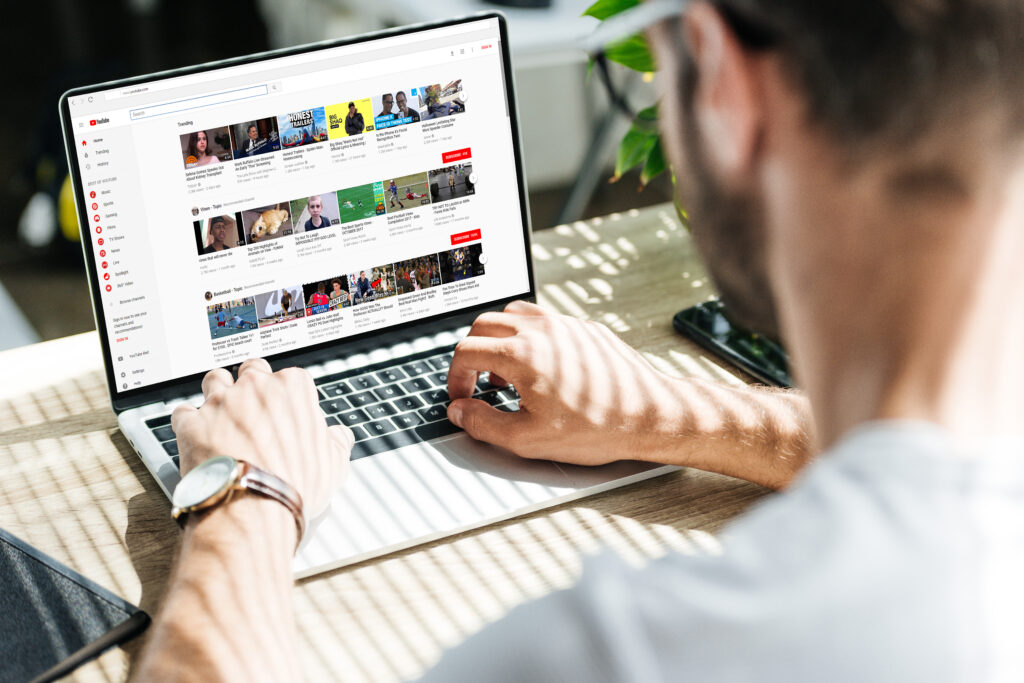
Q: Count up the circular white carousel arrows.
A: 3